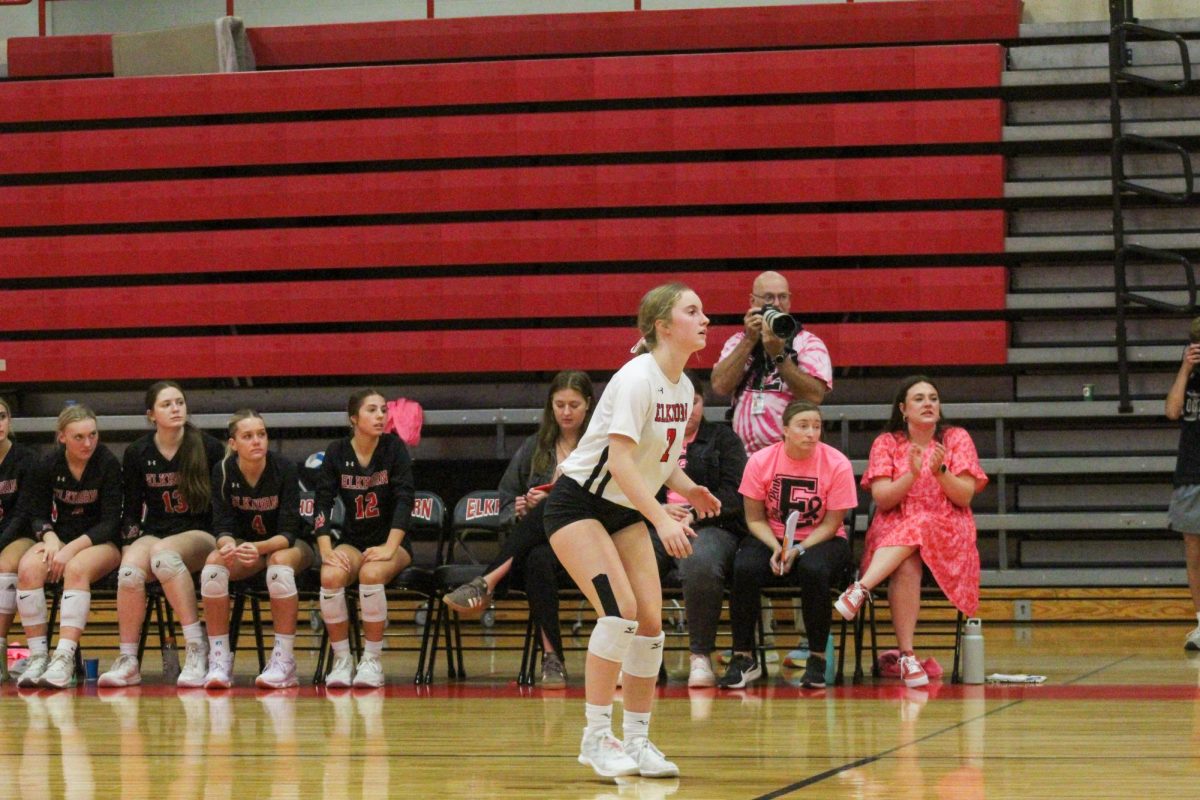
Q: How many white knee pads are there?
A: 11